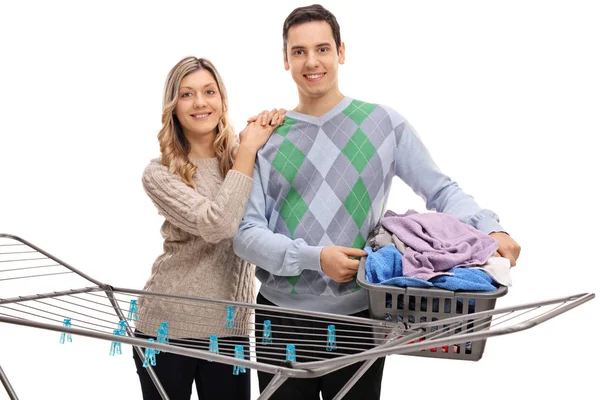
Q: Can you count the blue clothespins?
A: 13